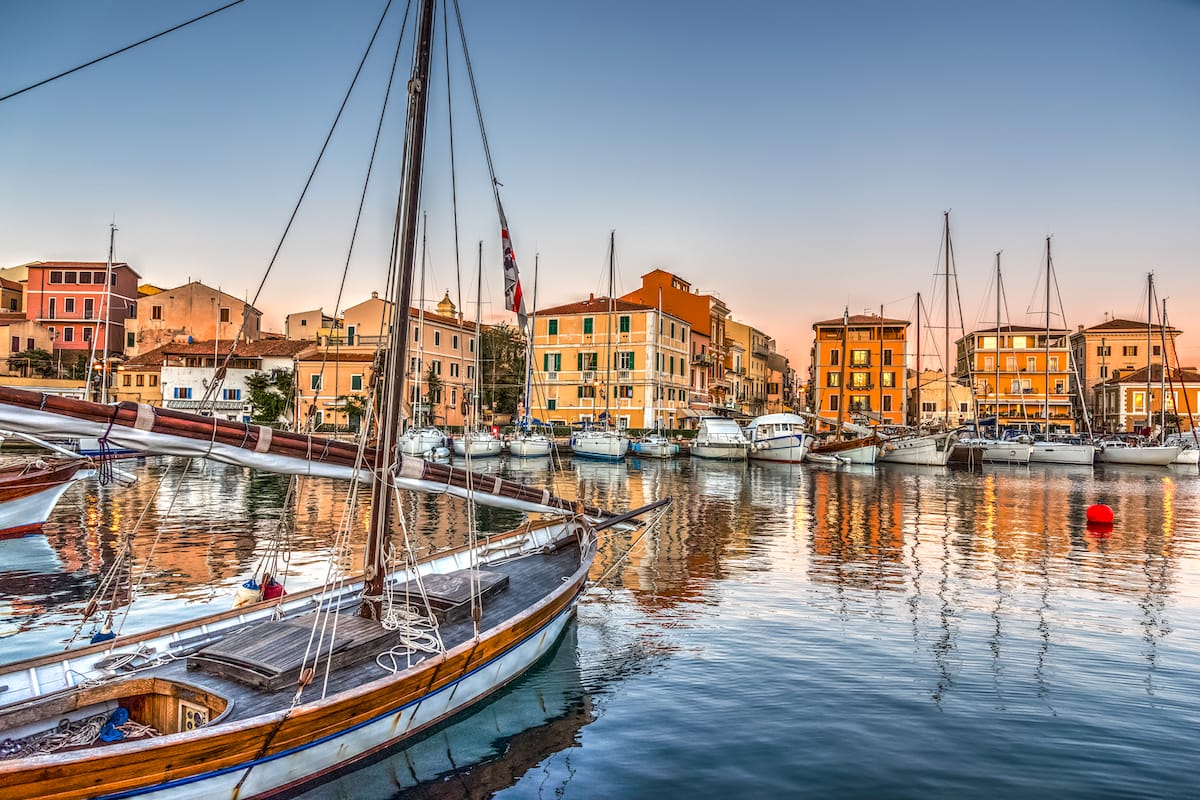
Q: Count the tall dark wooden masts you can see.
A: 1